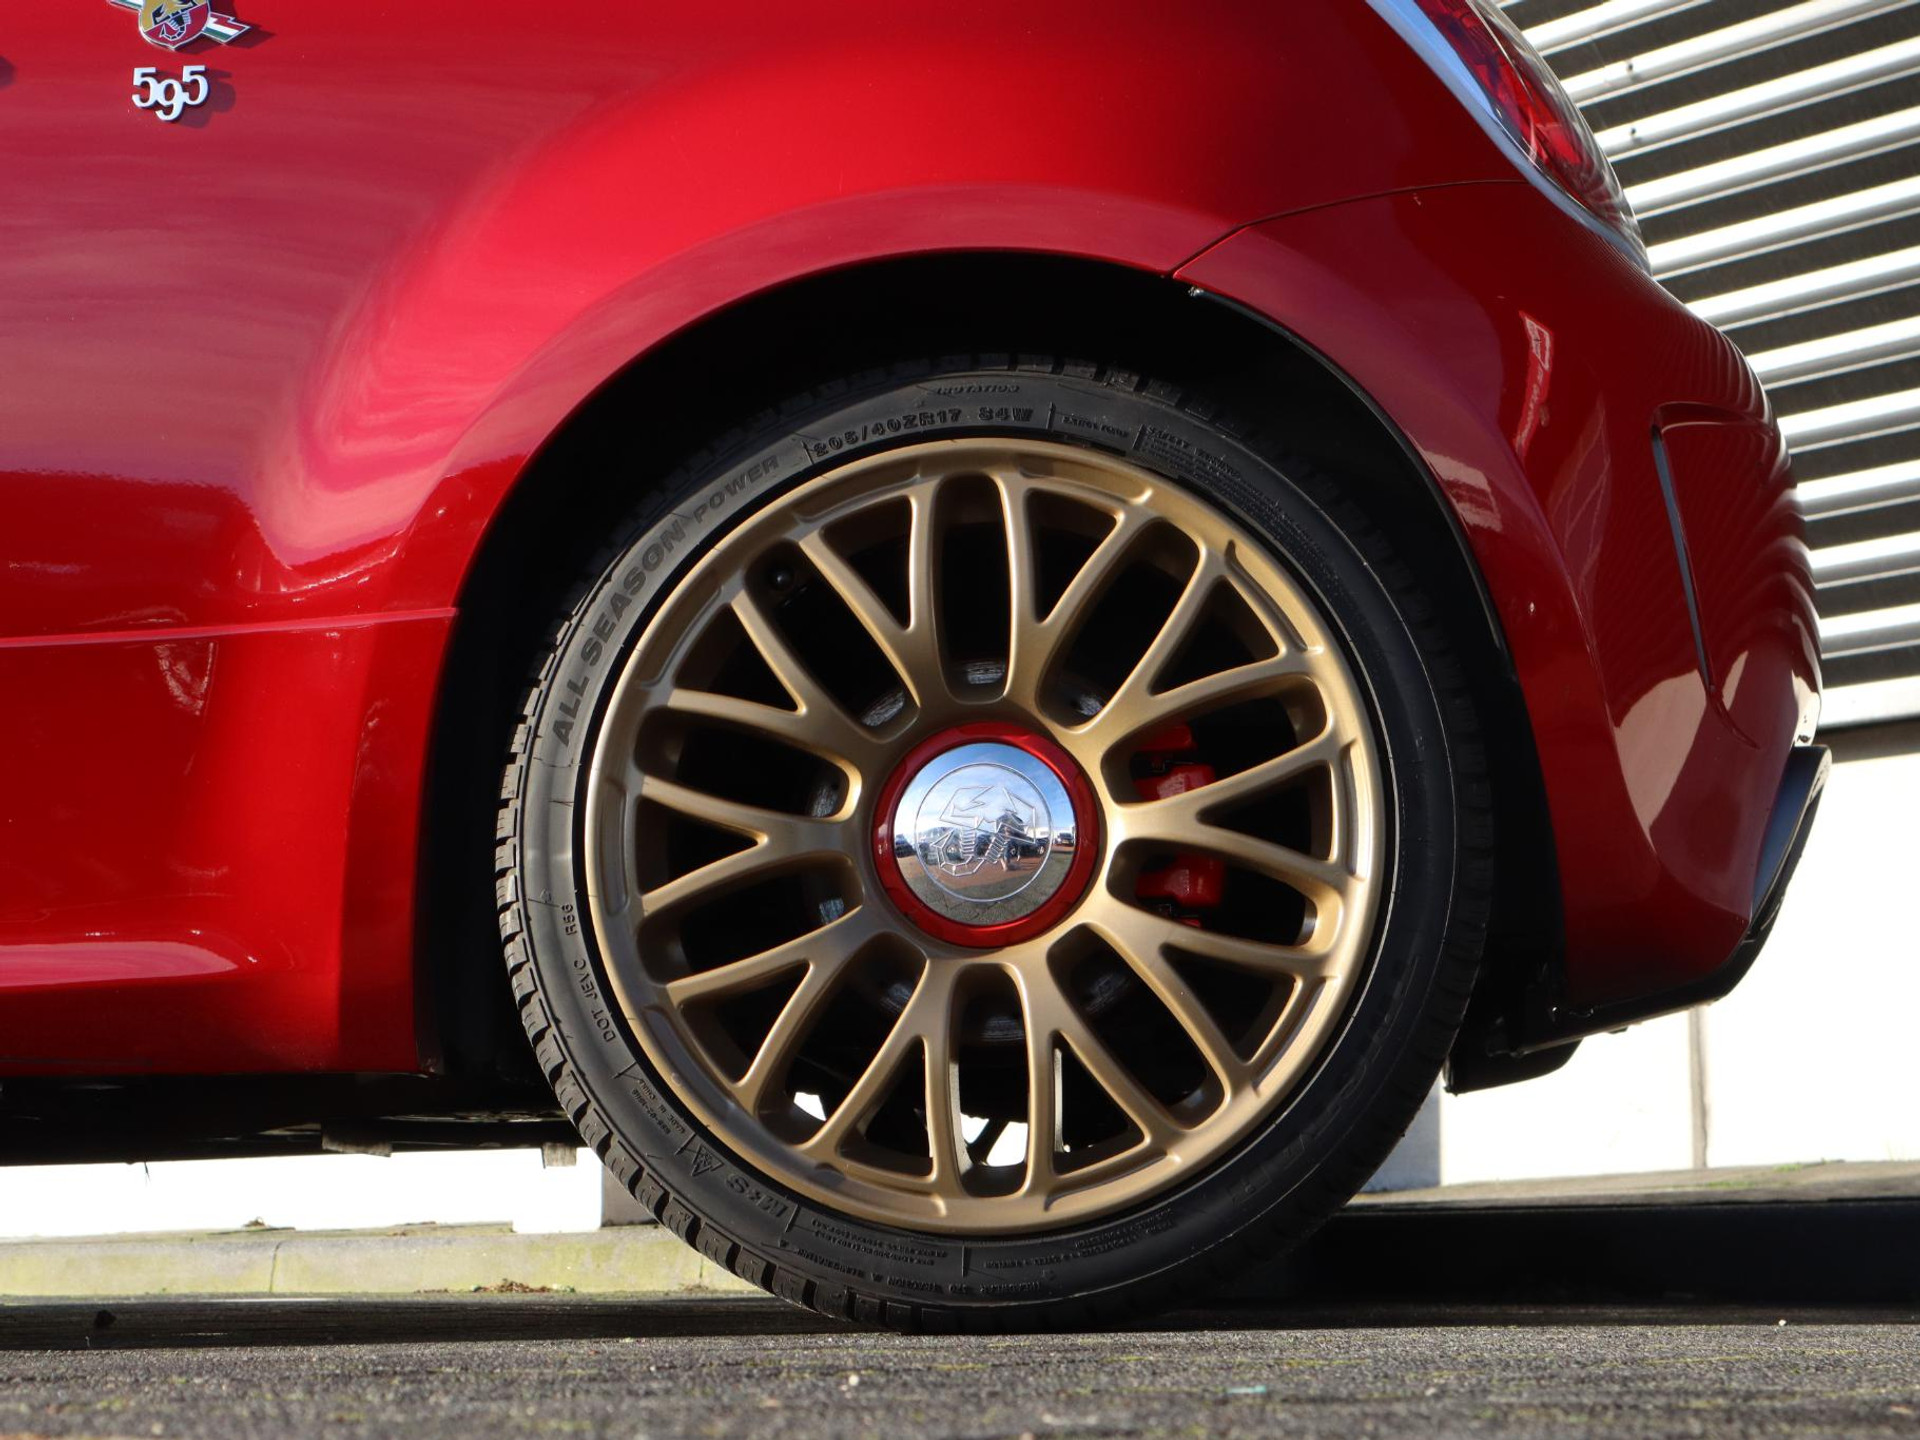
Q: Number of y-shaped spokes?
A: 10